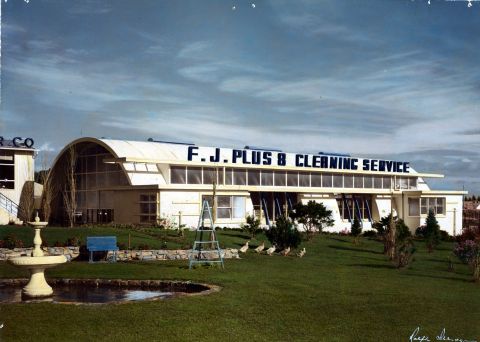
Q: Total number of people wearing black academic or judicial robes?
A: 0